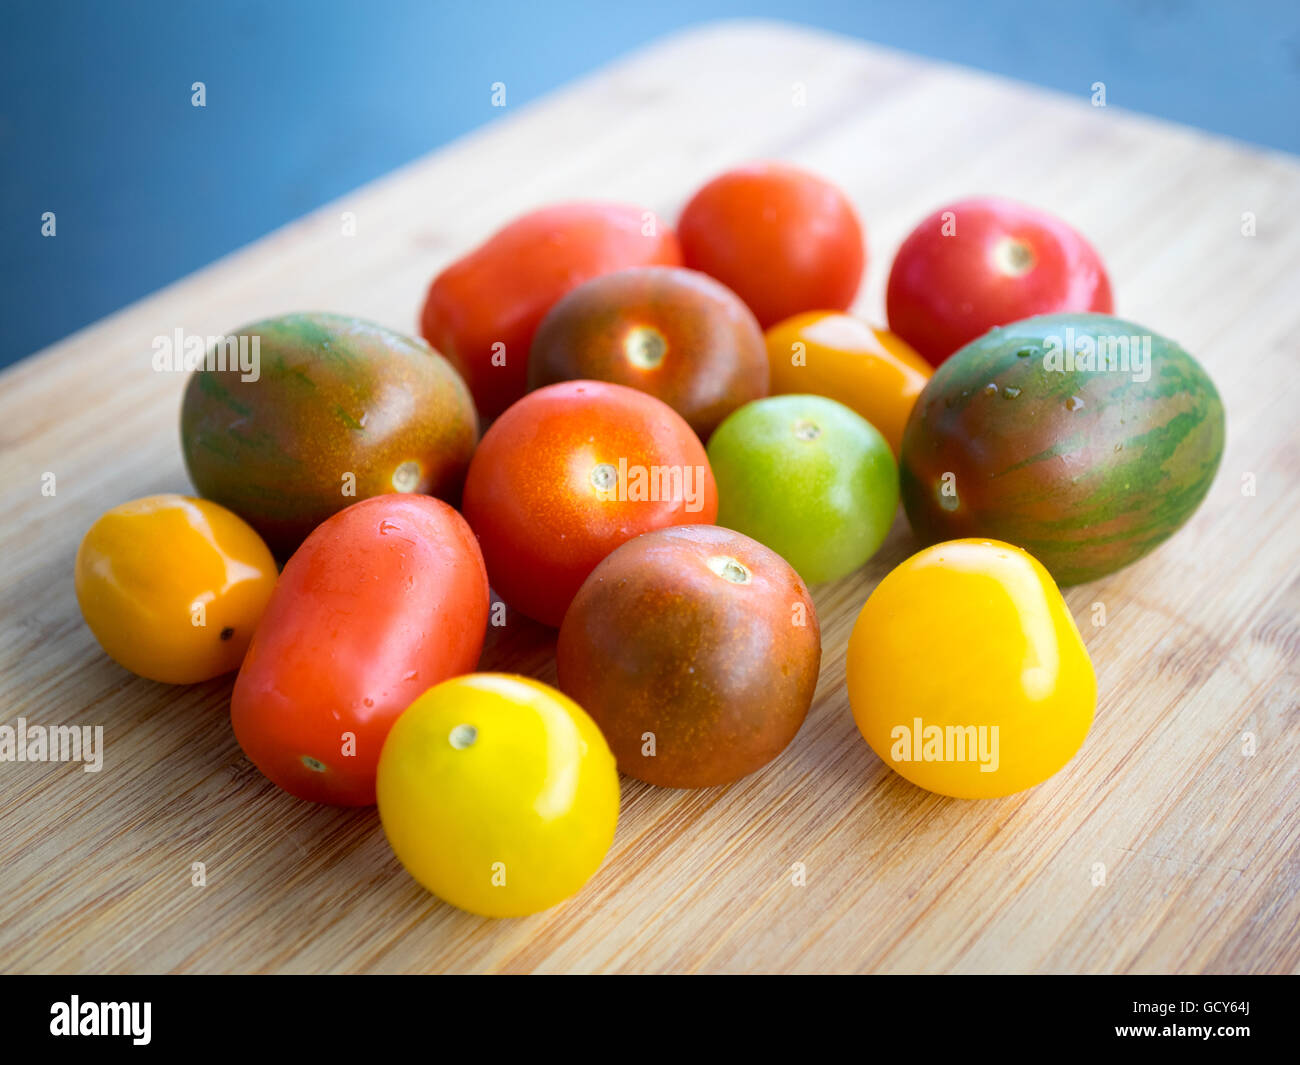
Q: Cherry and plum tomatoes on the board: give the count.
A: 14